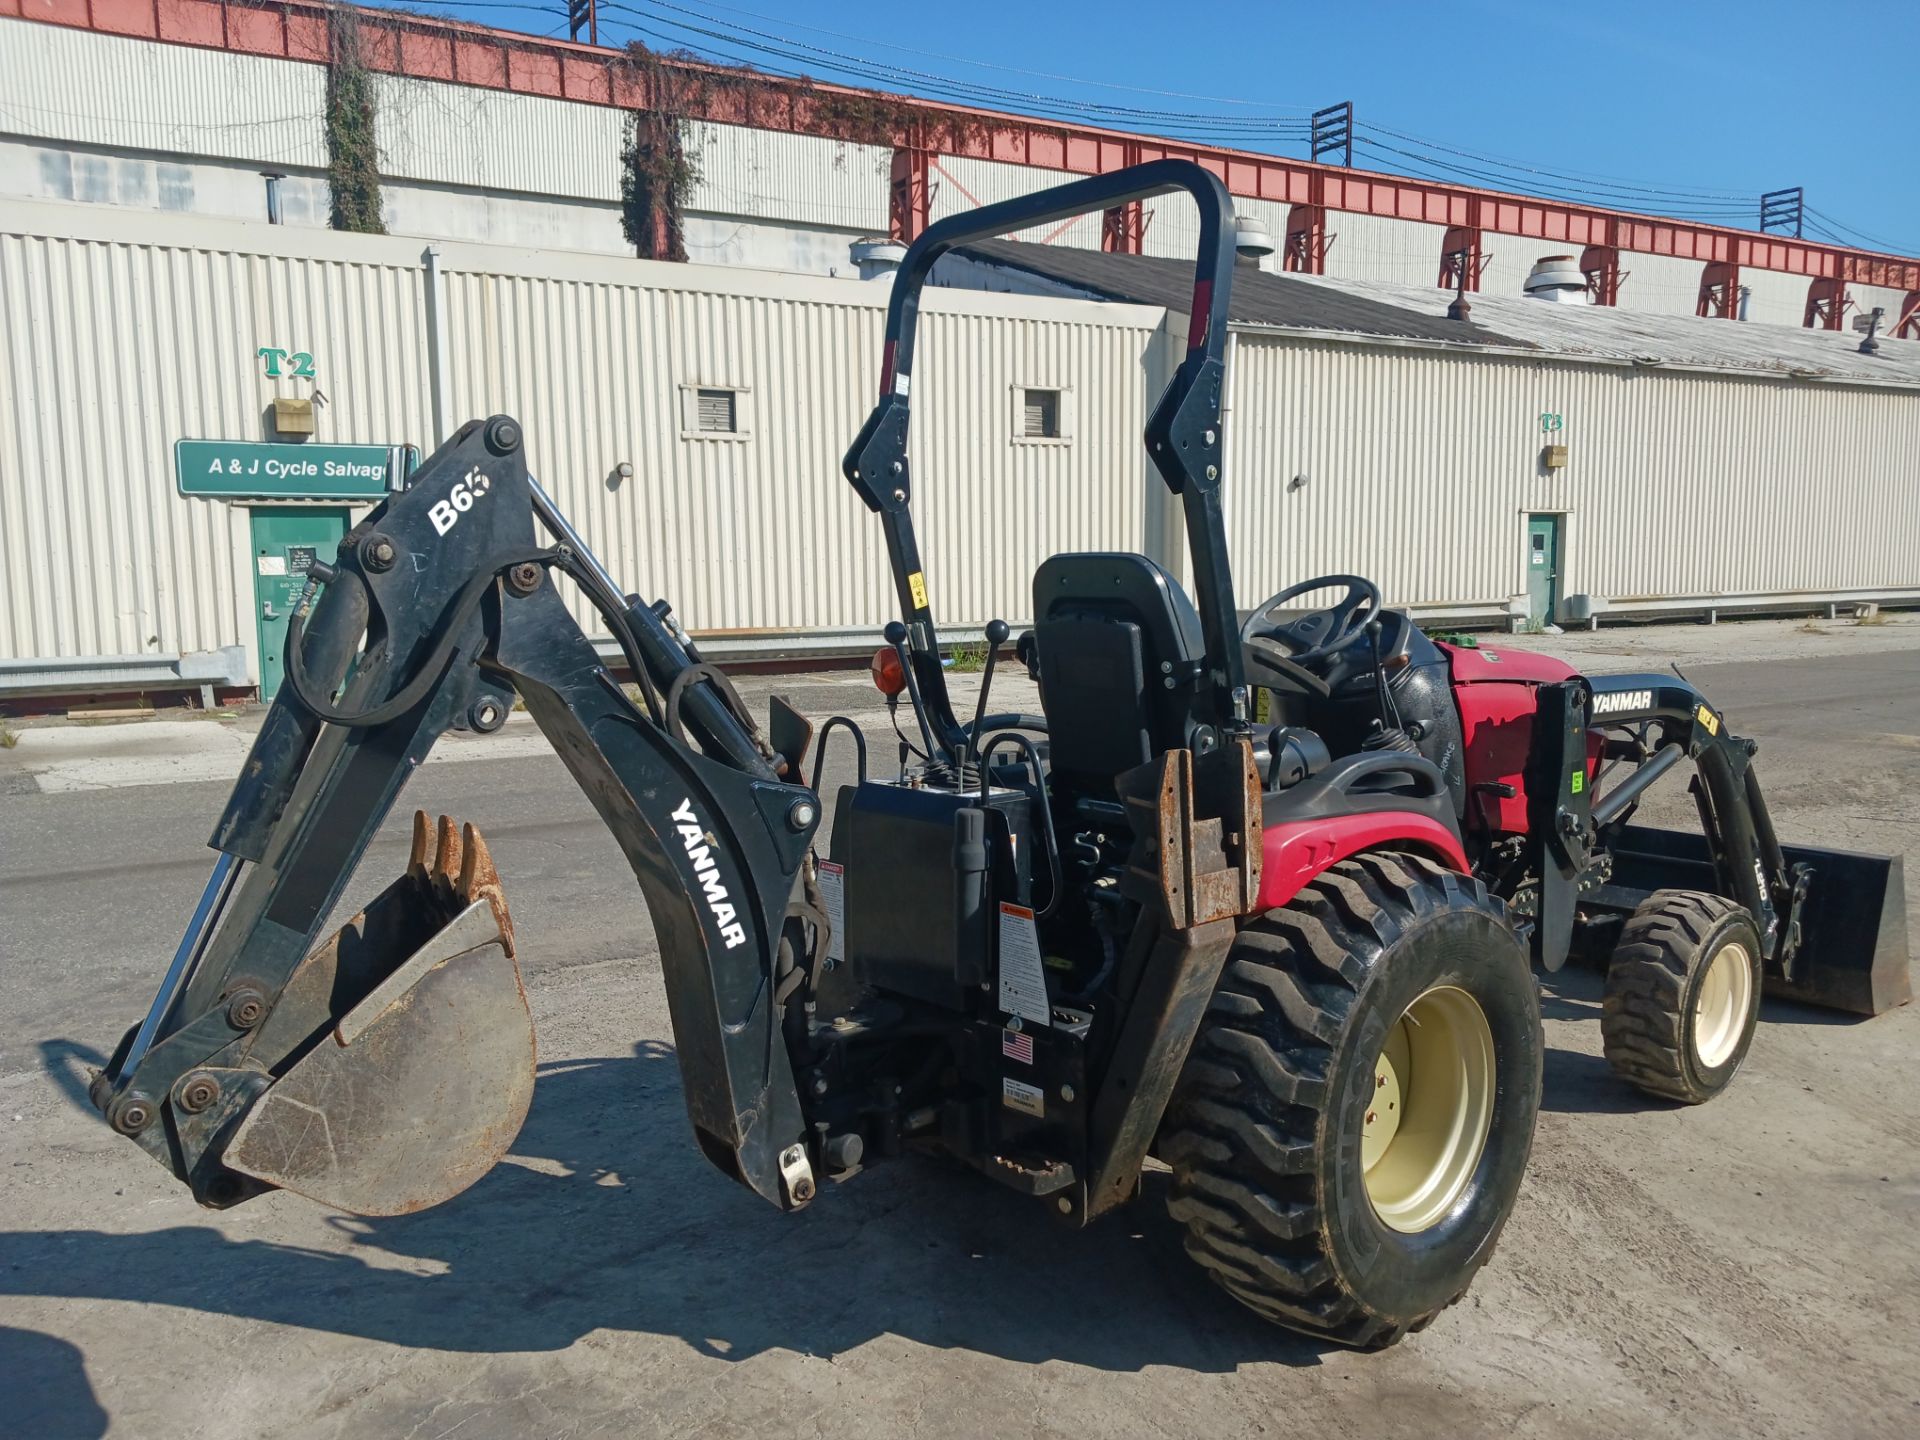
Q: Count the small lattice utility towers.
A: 3